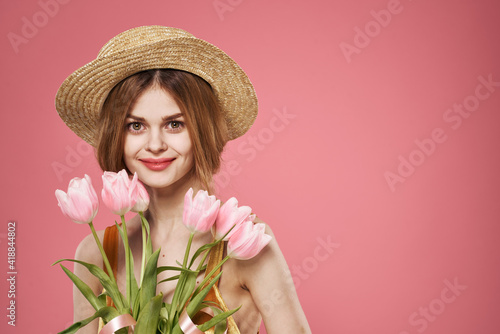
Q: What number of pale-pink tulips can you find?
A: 6